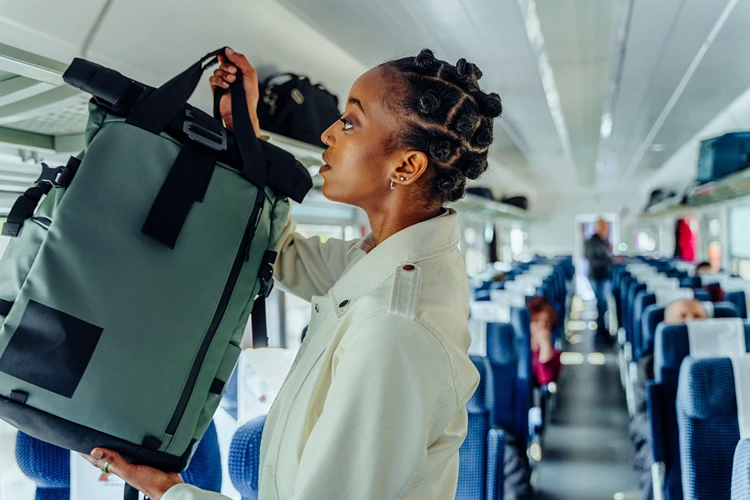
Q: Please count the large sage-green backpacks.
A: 1